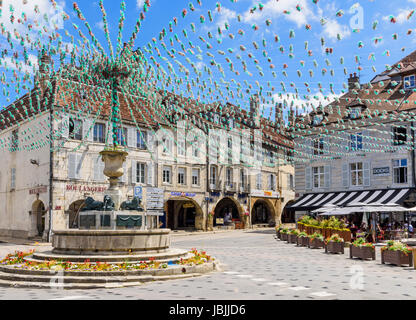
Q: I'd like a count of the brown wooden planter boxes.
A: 8